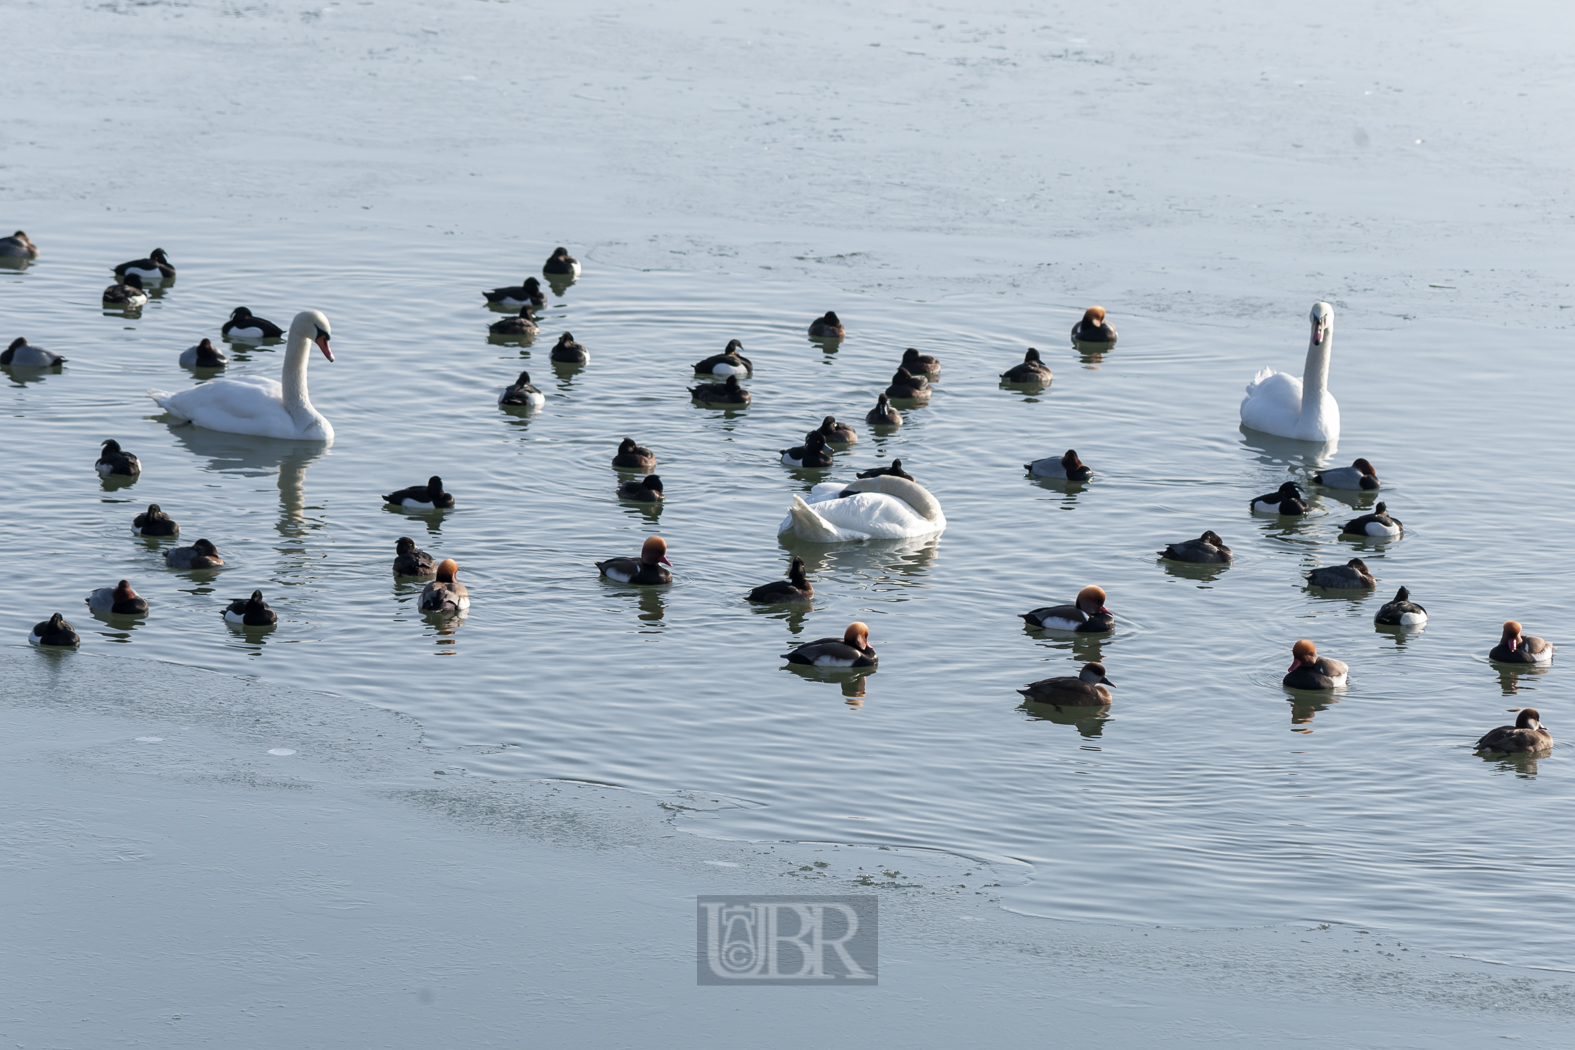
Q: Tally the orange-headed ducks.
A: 7